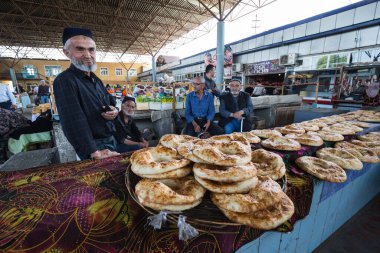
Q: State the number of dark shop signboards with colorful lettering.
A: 1